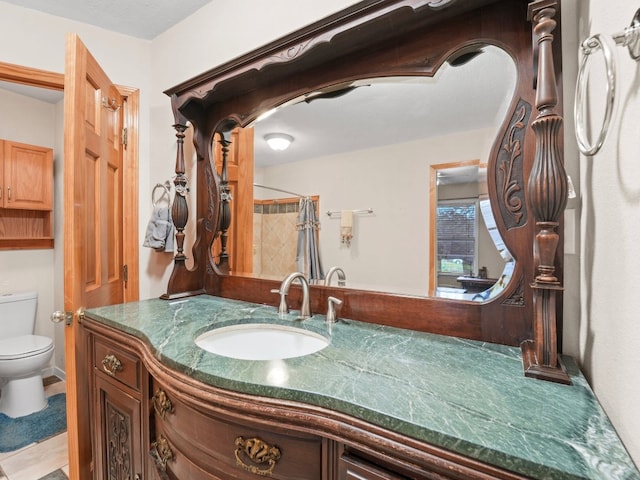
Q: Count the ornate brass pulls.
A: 4